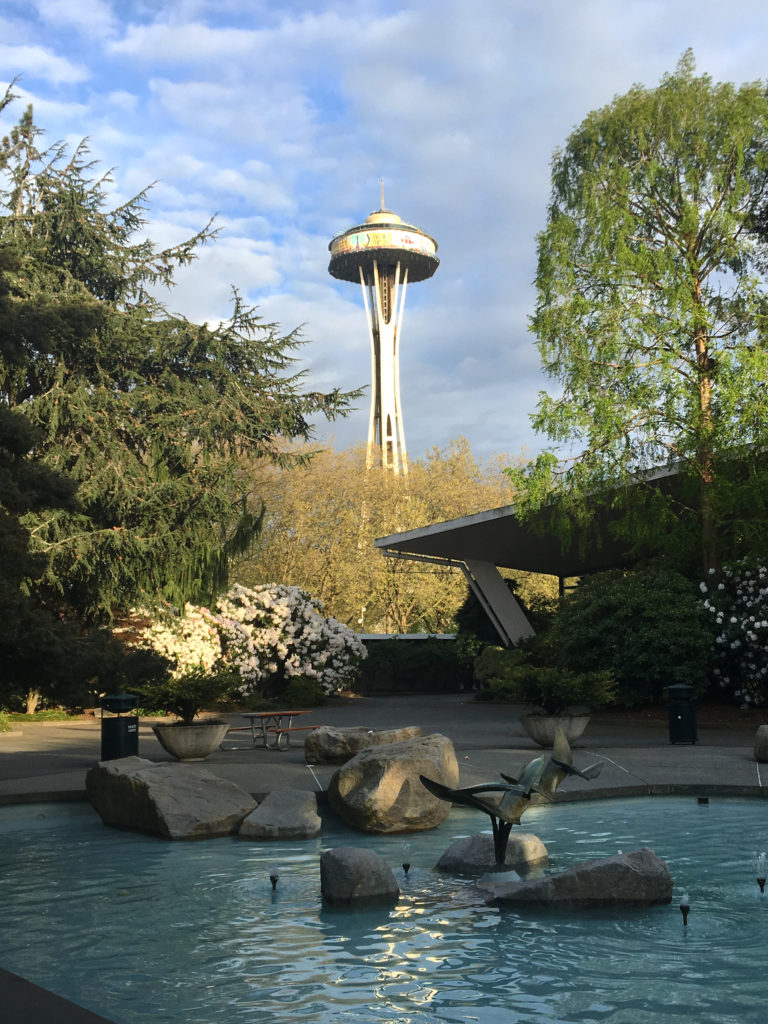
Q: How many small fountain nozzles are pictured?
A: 4